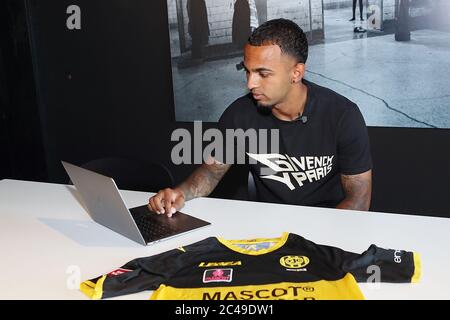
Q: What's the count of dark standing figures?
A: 3